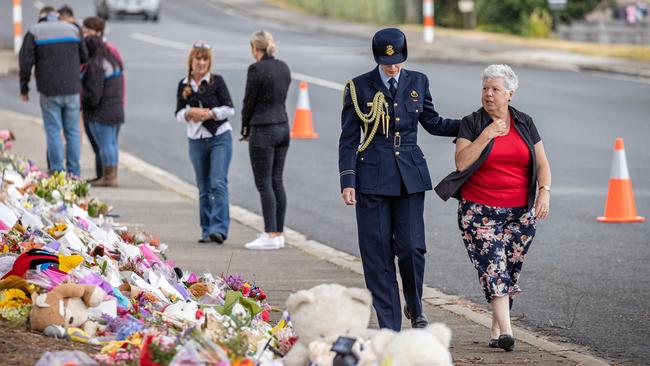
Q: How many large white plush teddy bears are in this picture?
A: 2